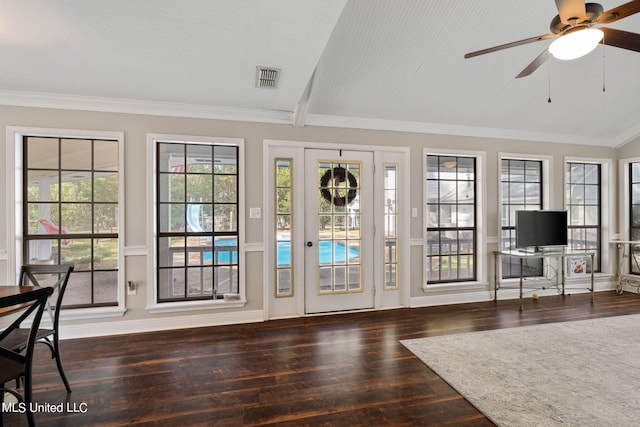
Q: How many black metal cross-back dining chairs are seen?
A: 2